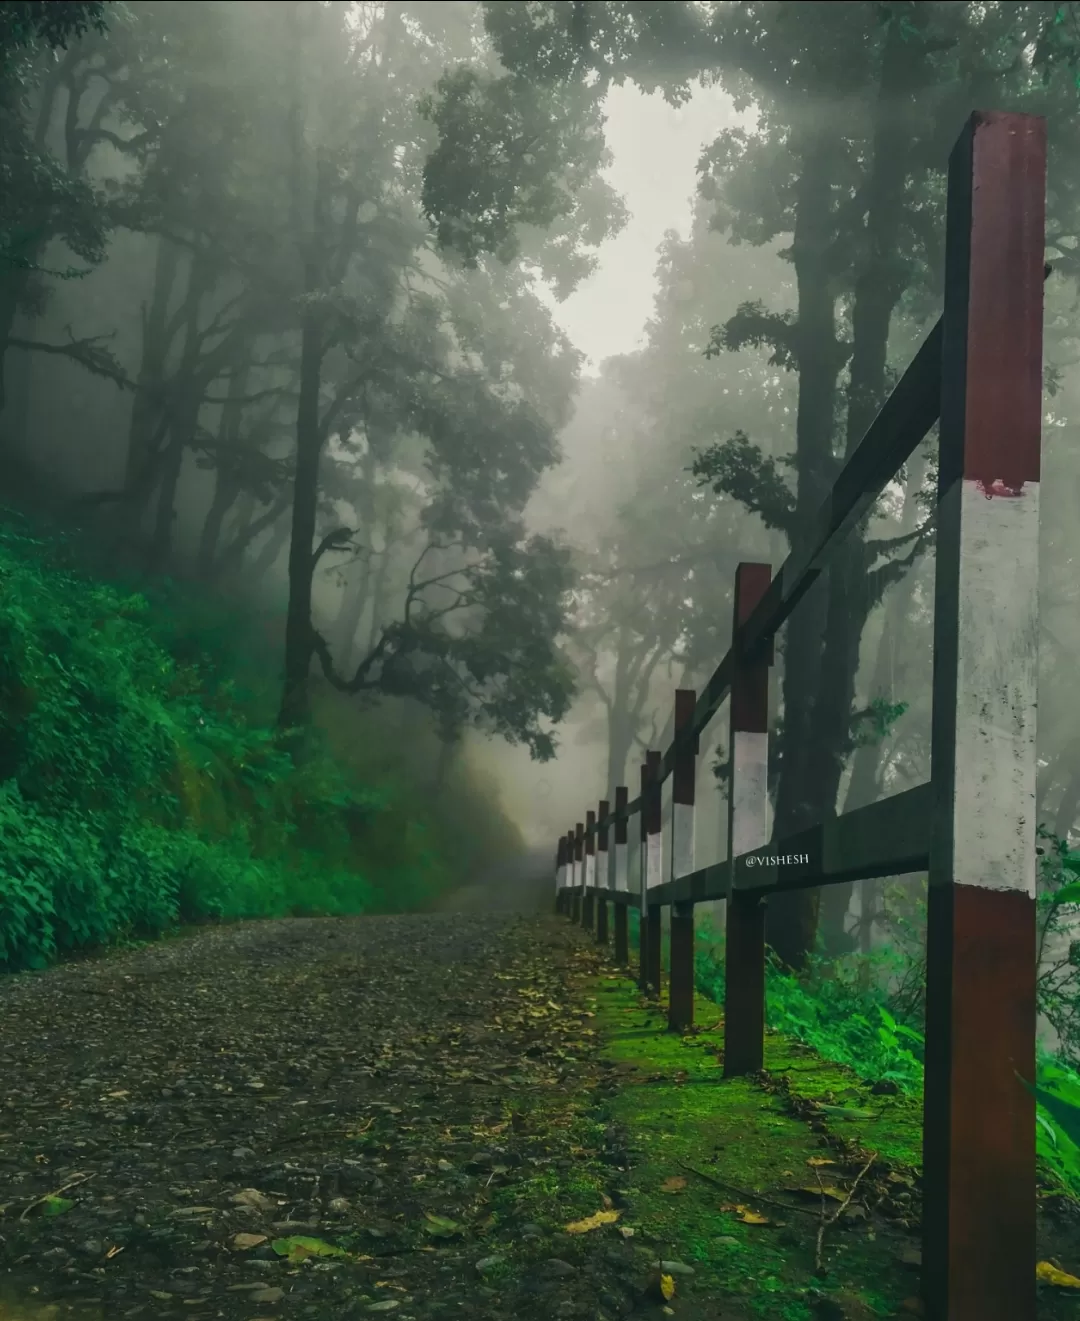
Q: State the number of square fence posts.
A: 11